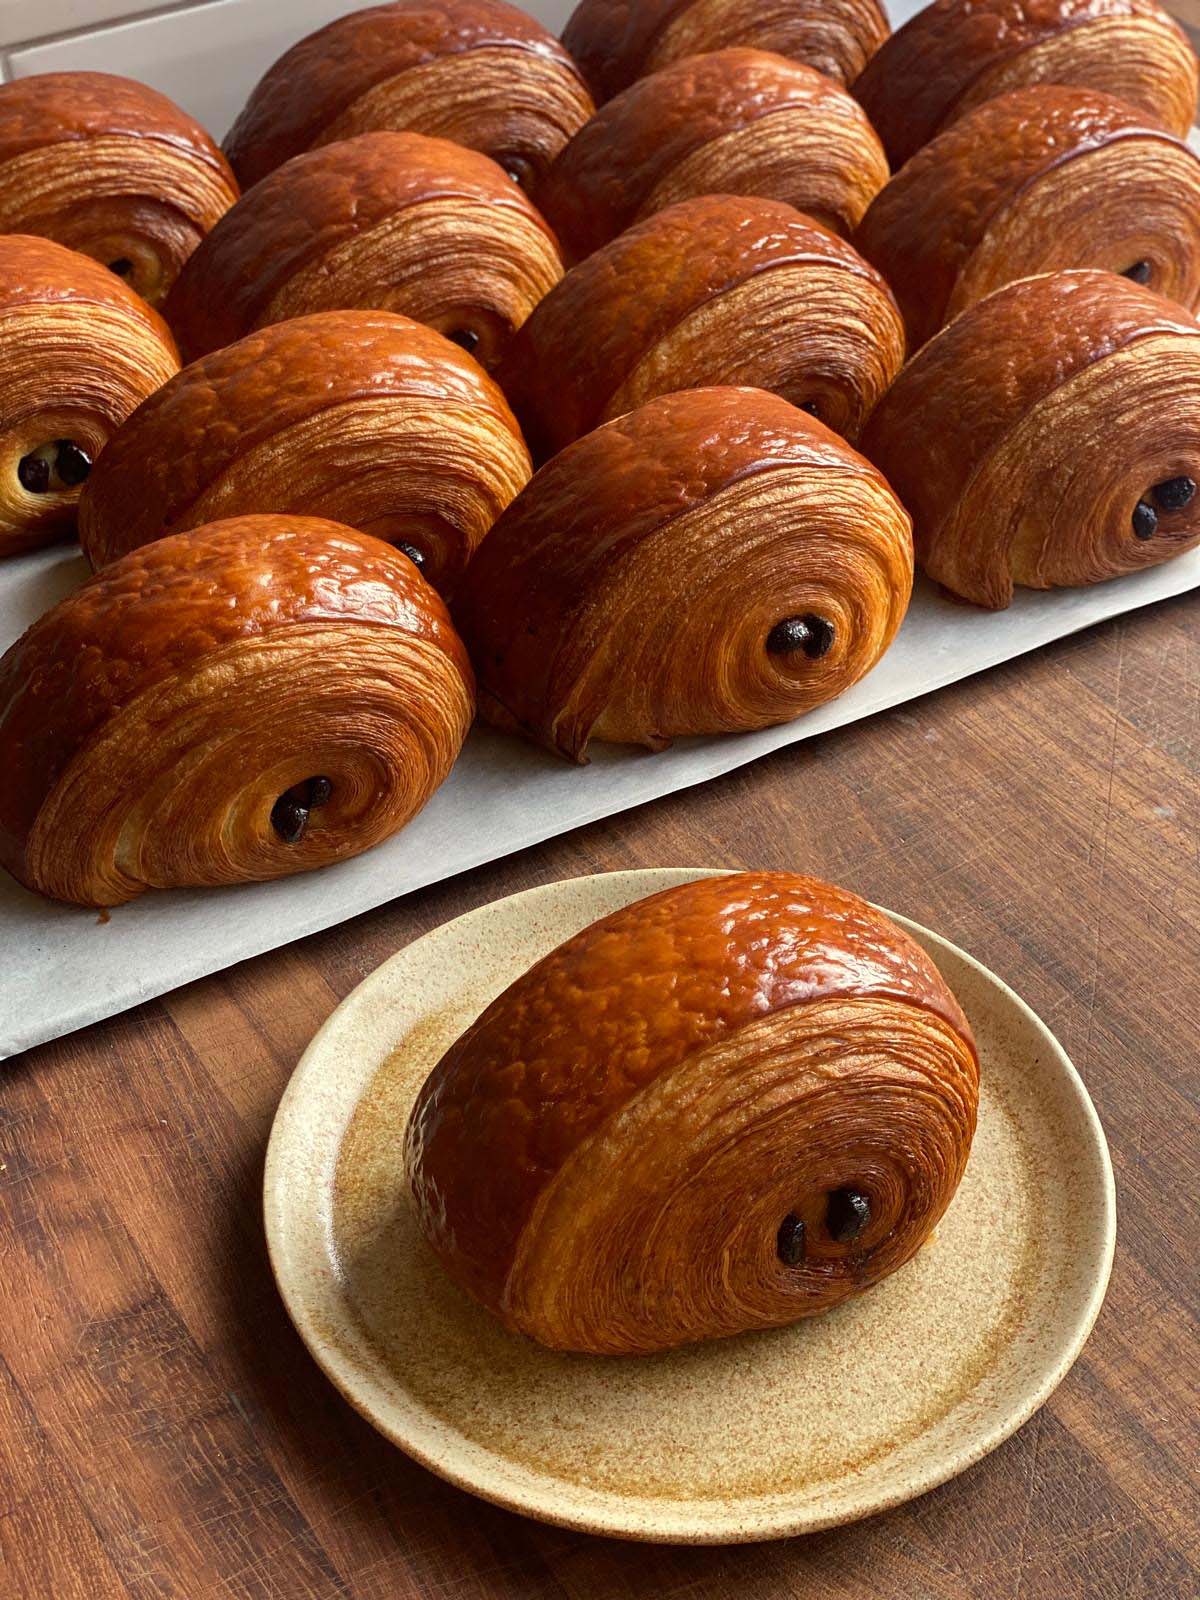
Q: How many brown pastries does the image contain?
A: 14